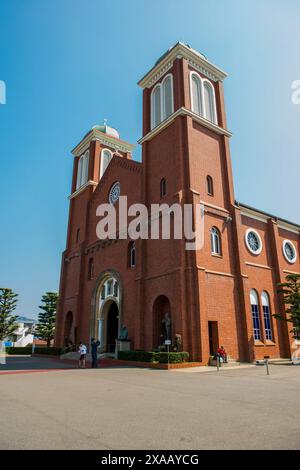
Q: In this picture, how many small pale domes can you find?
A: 2